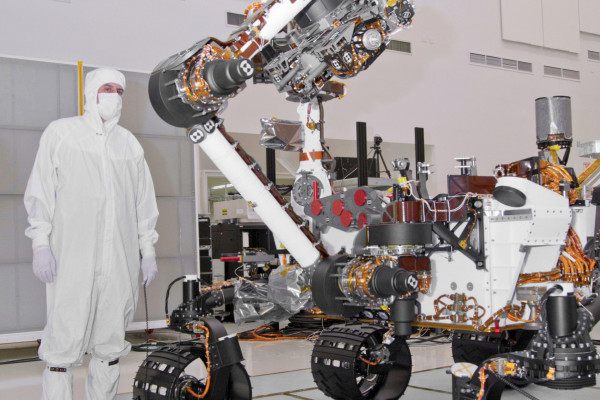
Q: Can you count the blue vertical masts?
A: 0